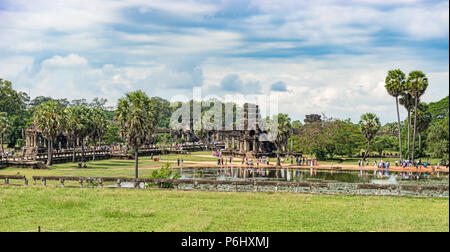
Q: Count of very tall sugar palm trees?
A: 3